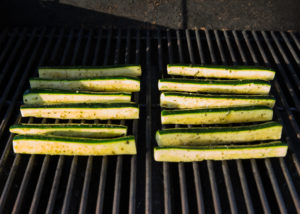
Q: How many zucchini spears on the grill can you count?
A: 12